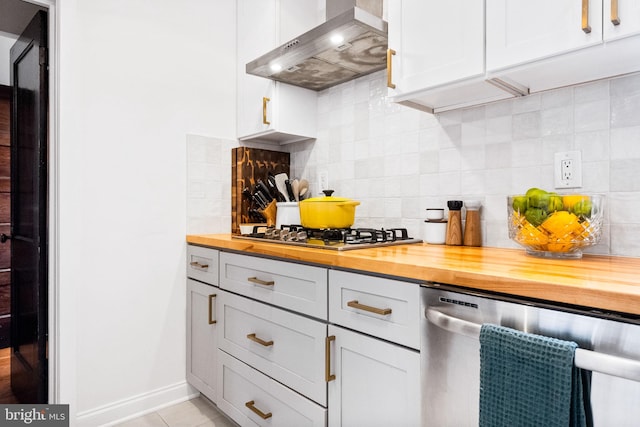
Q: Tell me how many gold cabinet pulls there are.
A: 11